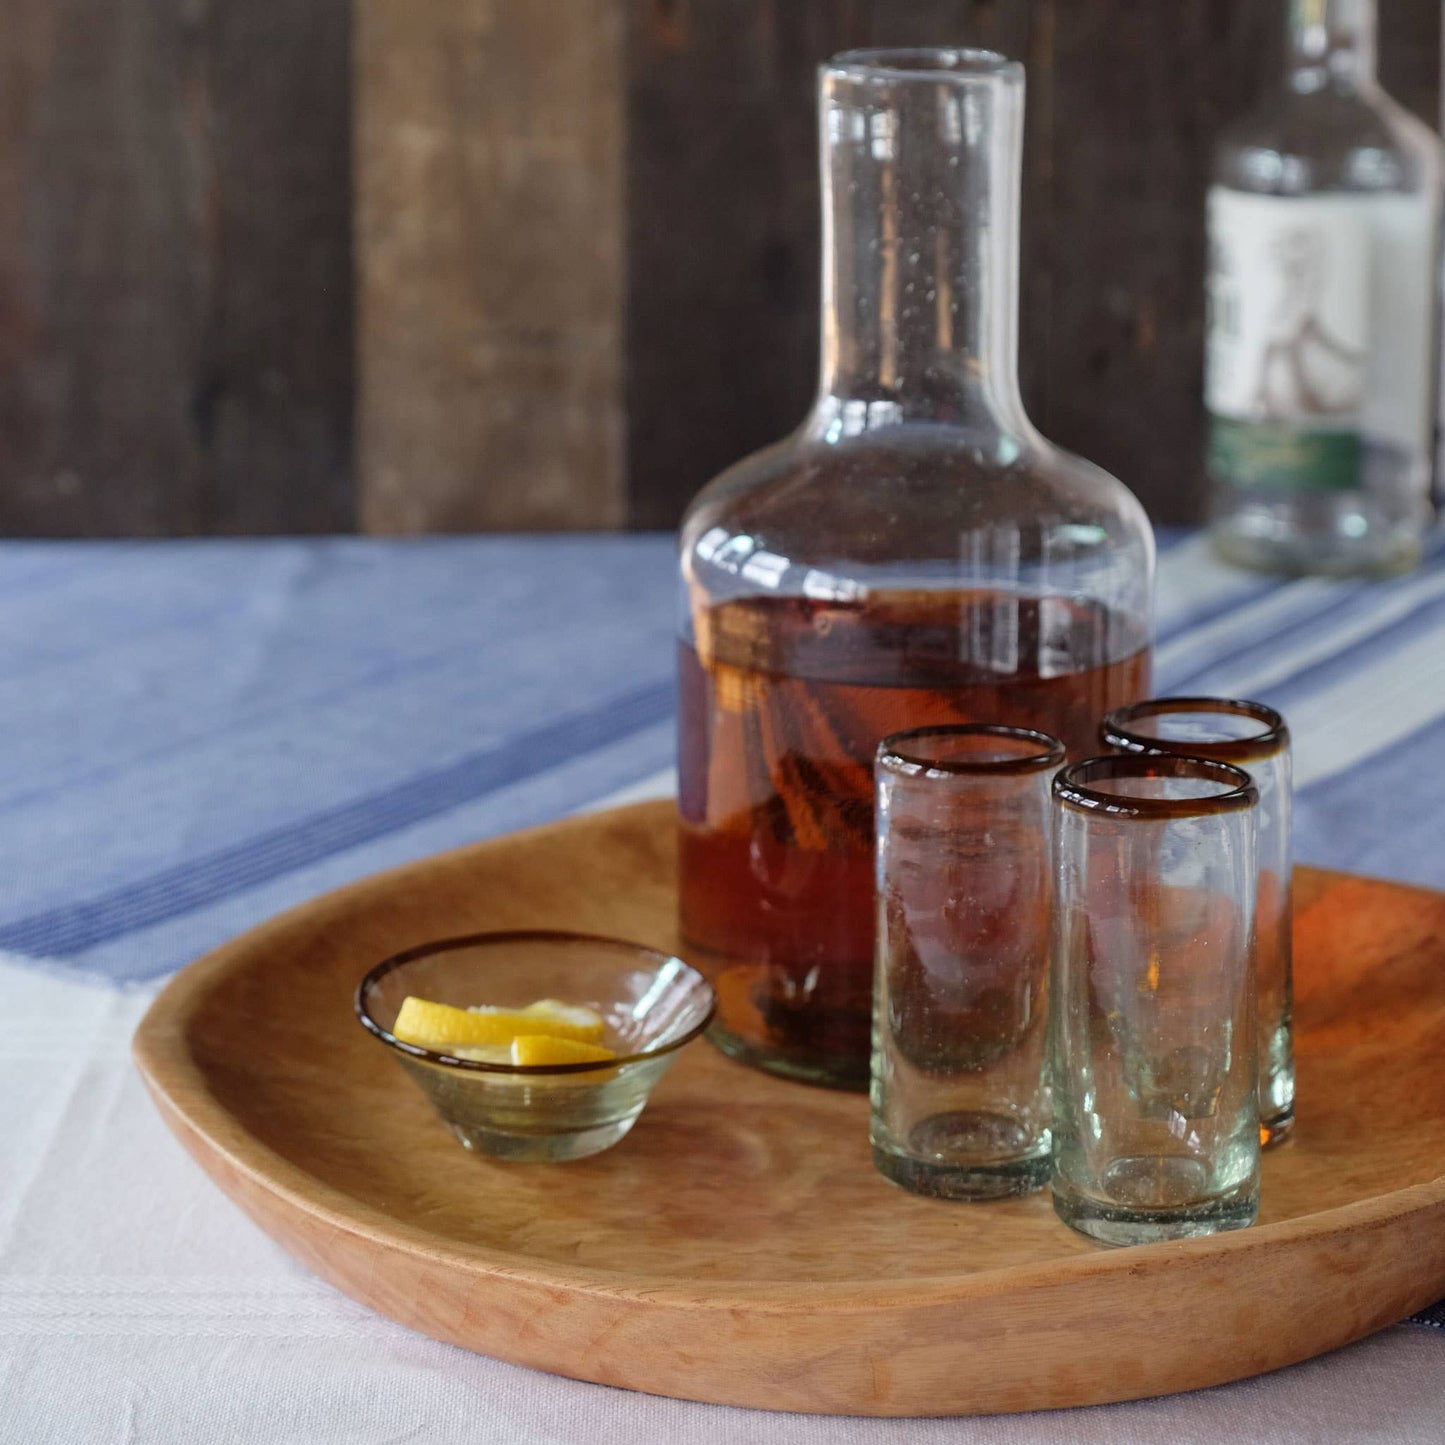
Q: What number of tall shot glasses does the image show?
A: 3